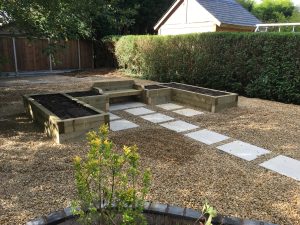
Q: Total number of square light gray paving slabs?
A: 11